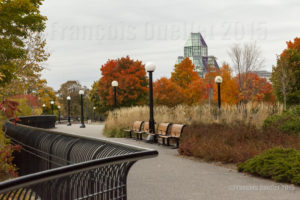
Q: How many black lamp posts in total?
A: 9